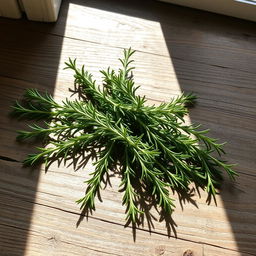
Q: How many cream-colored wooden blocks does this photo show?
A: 2